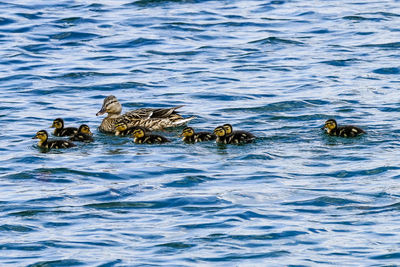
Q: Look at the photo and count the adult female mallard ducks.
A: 1